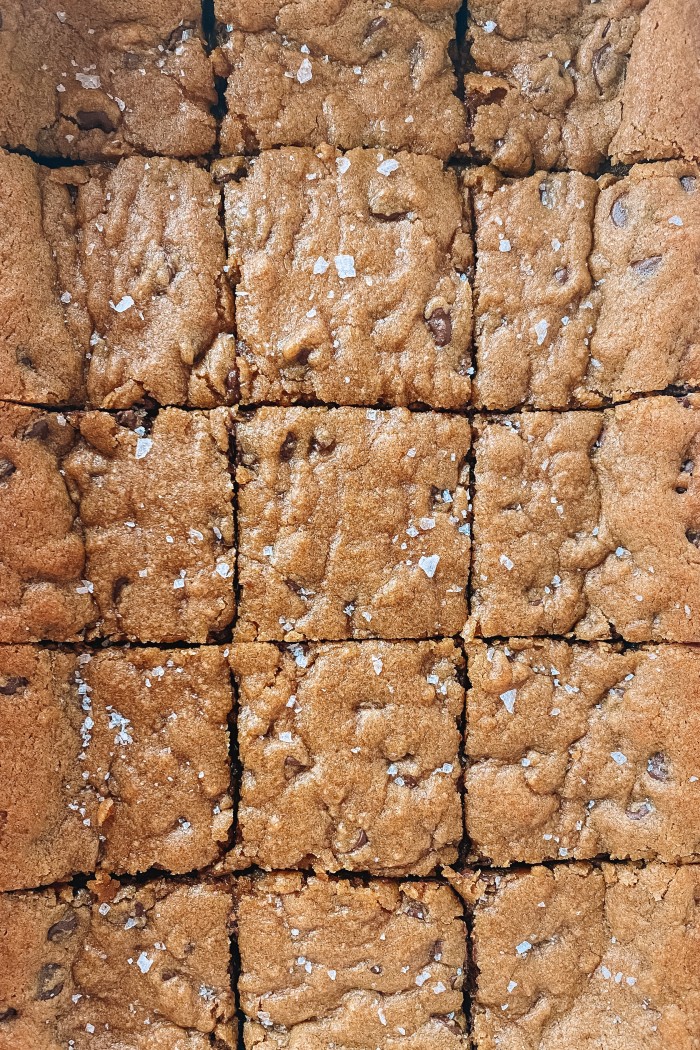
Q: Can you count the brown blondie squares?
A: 15